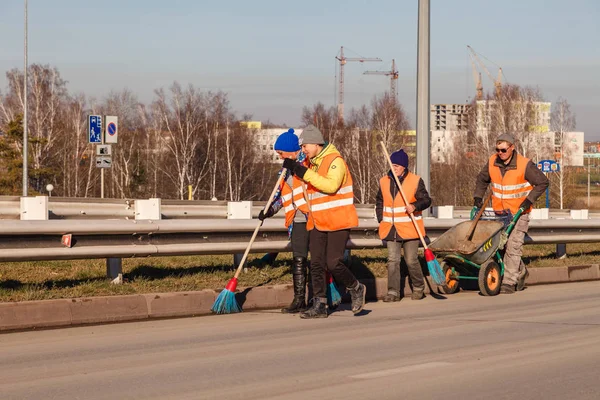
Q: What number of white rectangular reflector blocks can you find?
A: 6